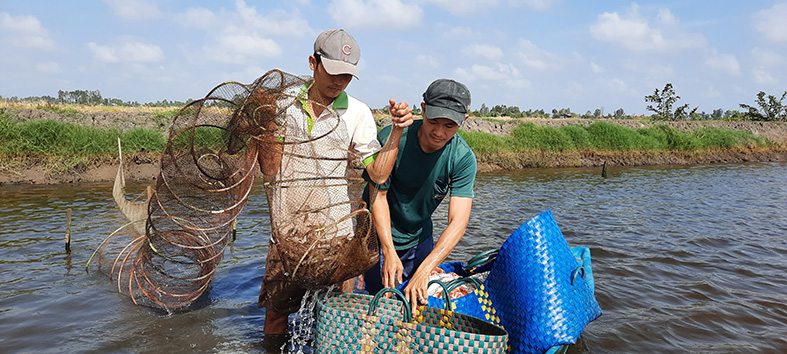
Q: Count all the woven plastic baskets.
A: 3